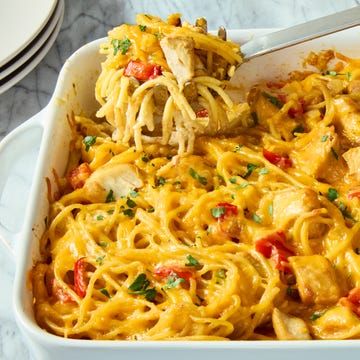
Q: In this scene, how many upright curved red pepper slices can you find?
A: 1